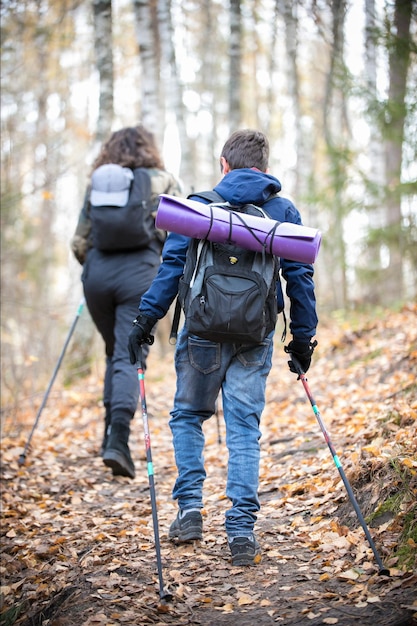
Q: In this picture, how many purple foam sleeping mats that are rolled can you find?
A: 1